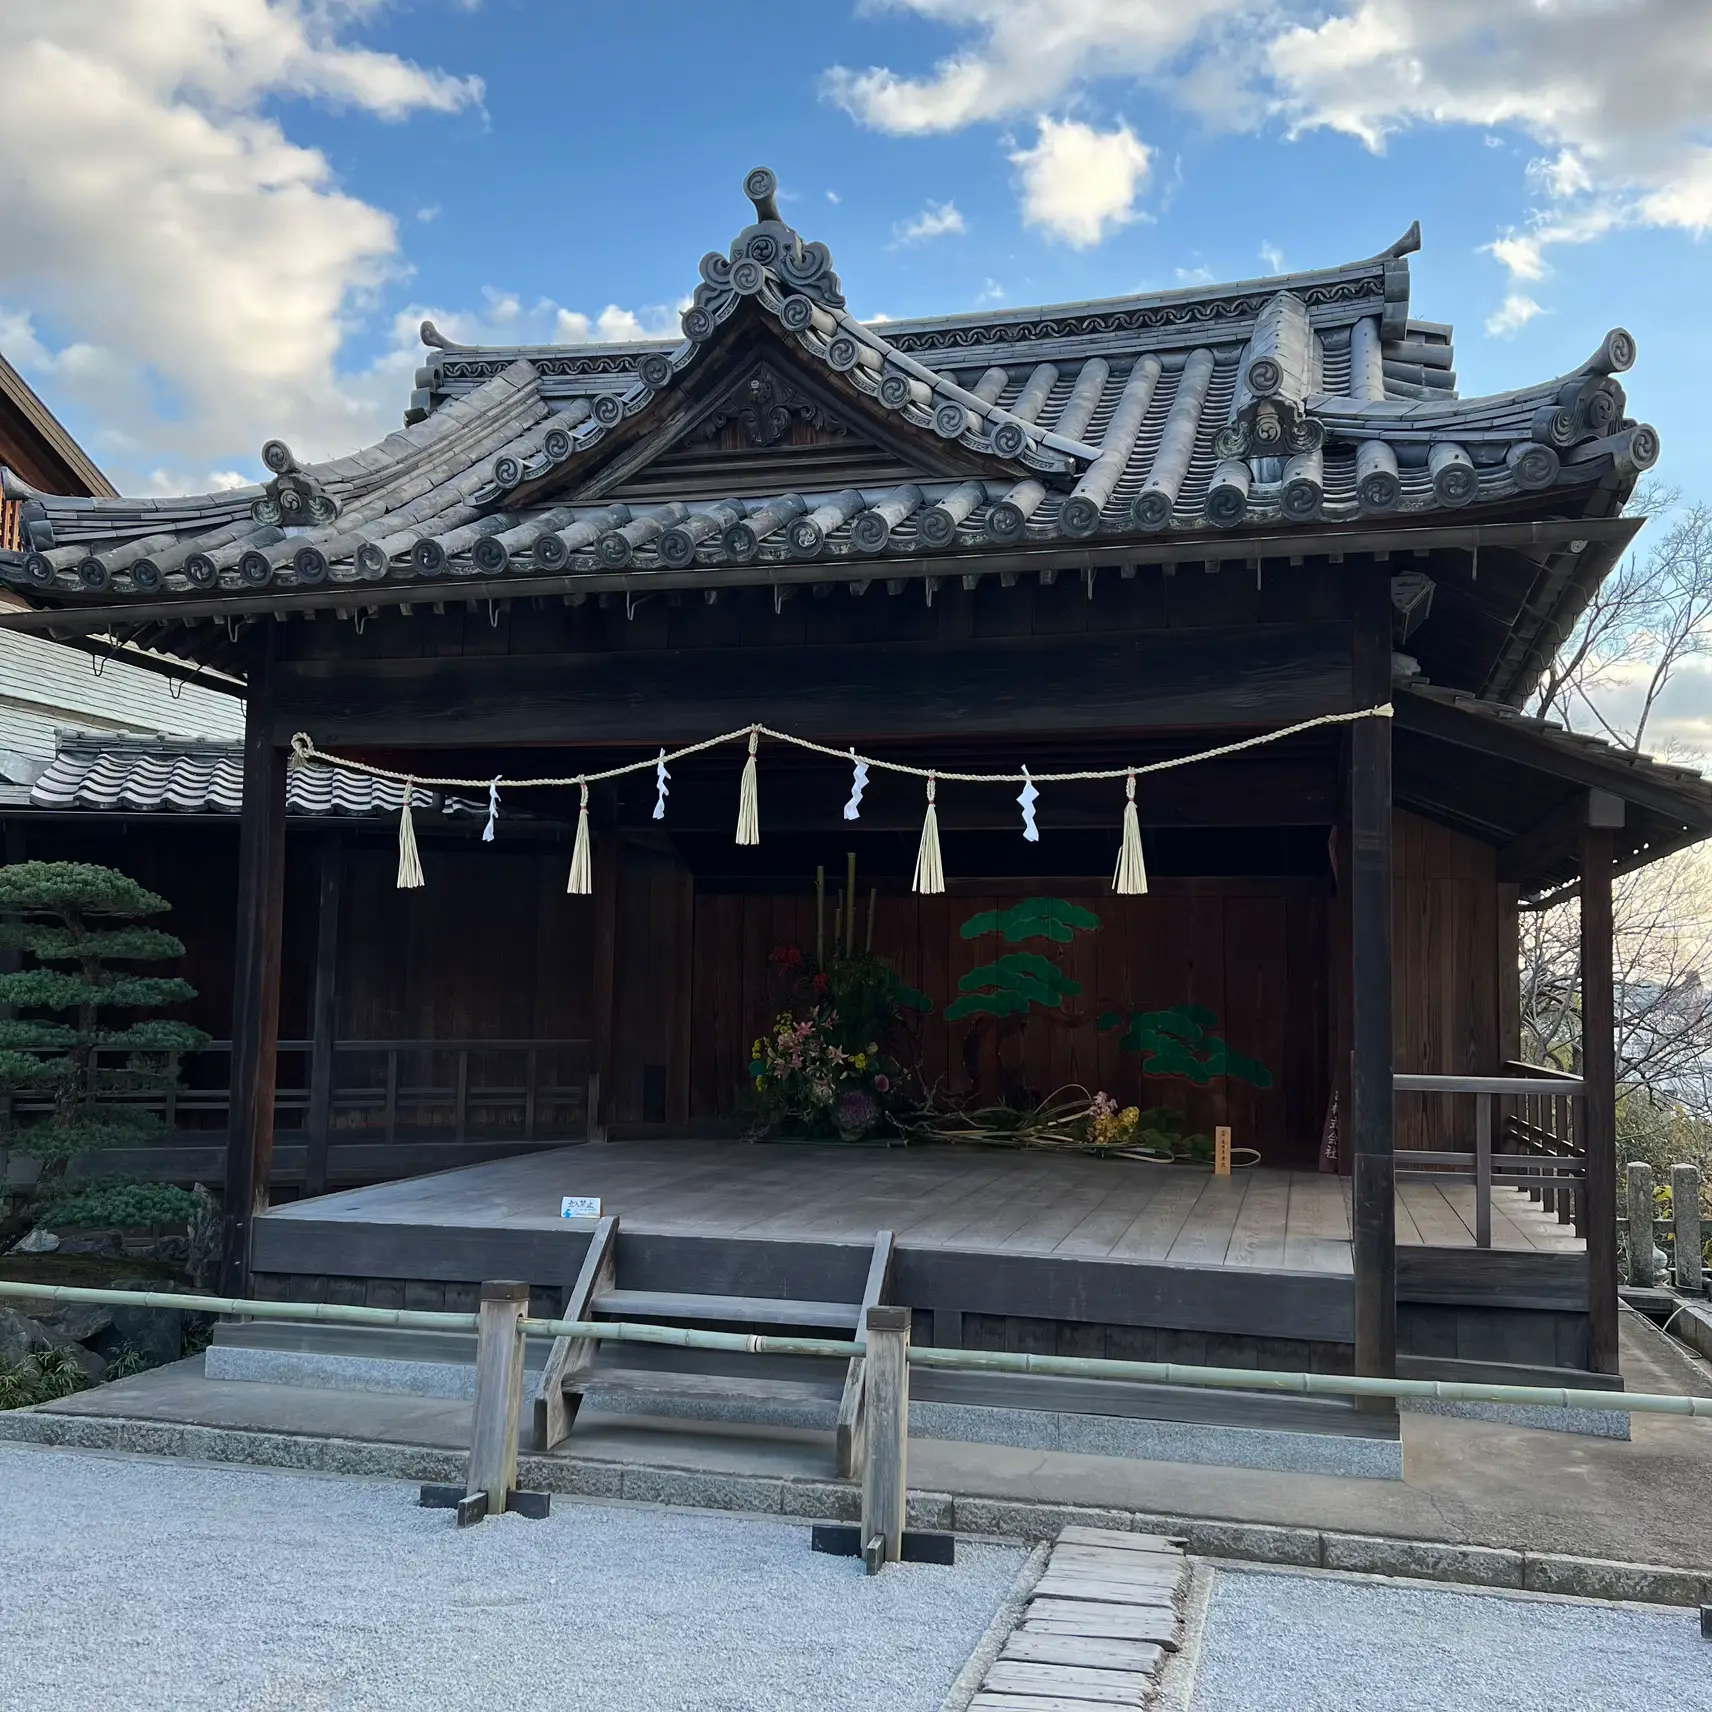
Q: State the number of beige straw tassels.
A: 5